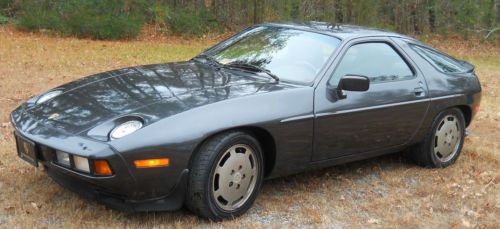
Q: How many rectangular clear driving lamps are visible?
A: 2